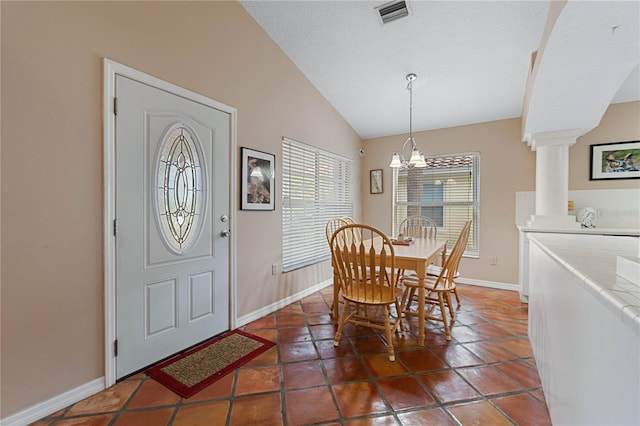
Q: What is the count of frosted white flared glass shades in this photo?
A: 3